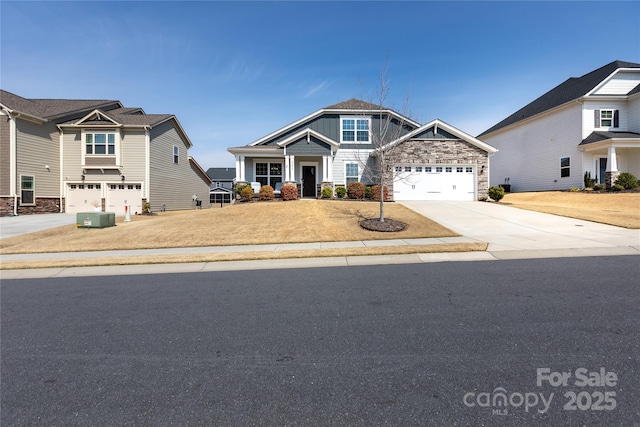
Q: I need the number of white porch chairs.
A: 2